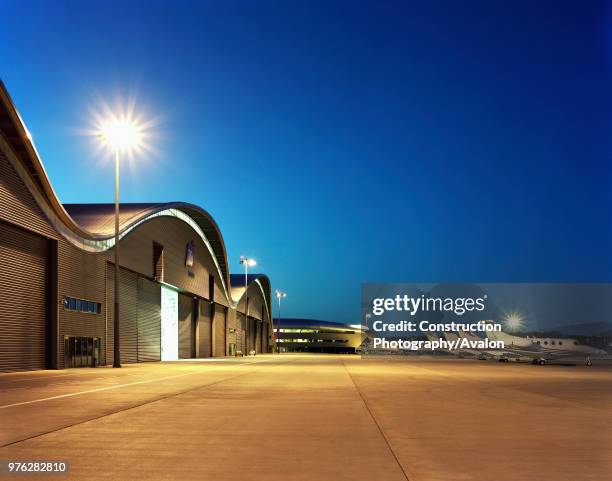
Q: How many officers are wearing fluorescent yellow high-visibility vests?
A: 0